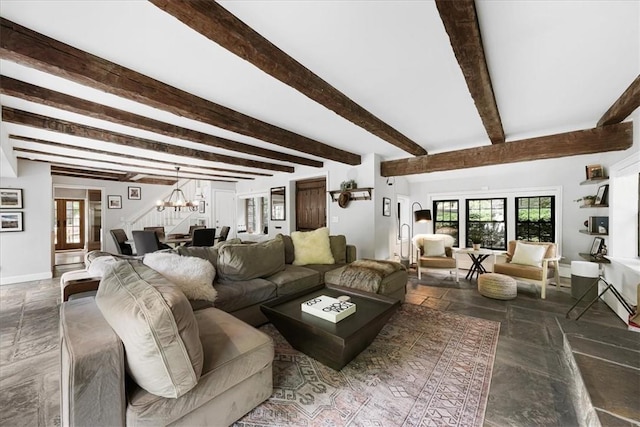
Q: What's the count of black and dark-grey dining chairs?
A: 6